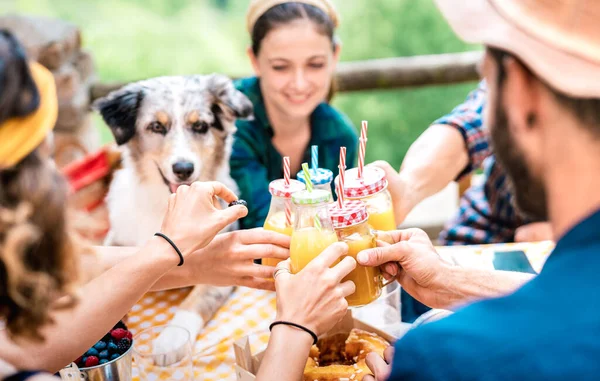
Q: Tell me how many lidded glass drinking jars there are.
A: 5